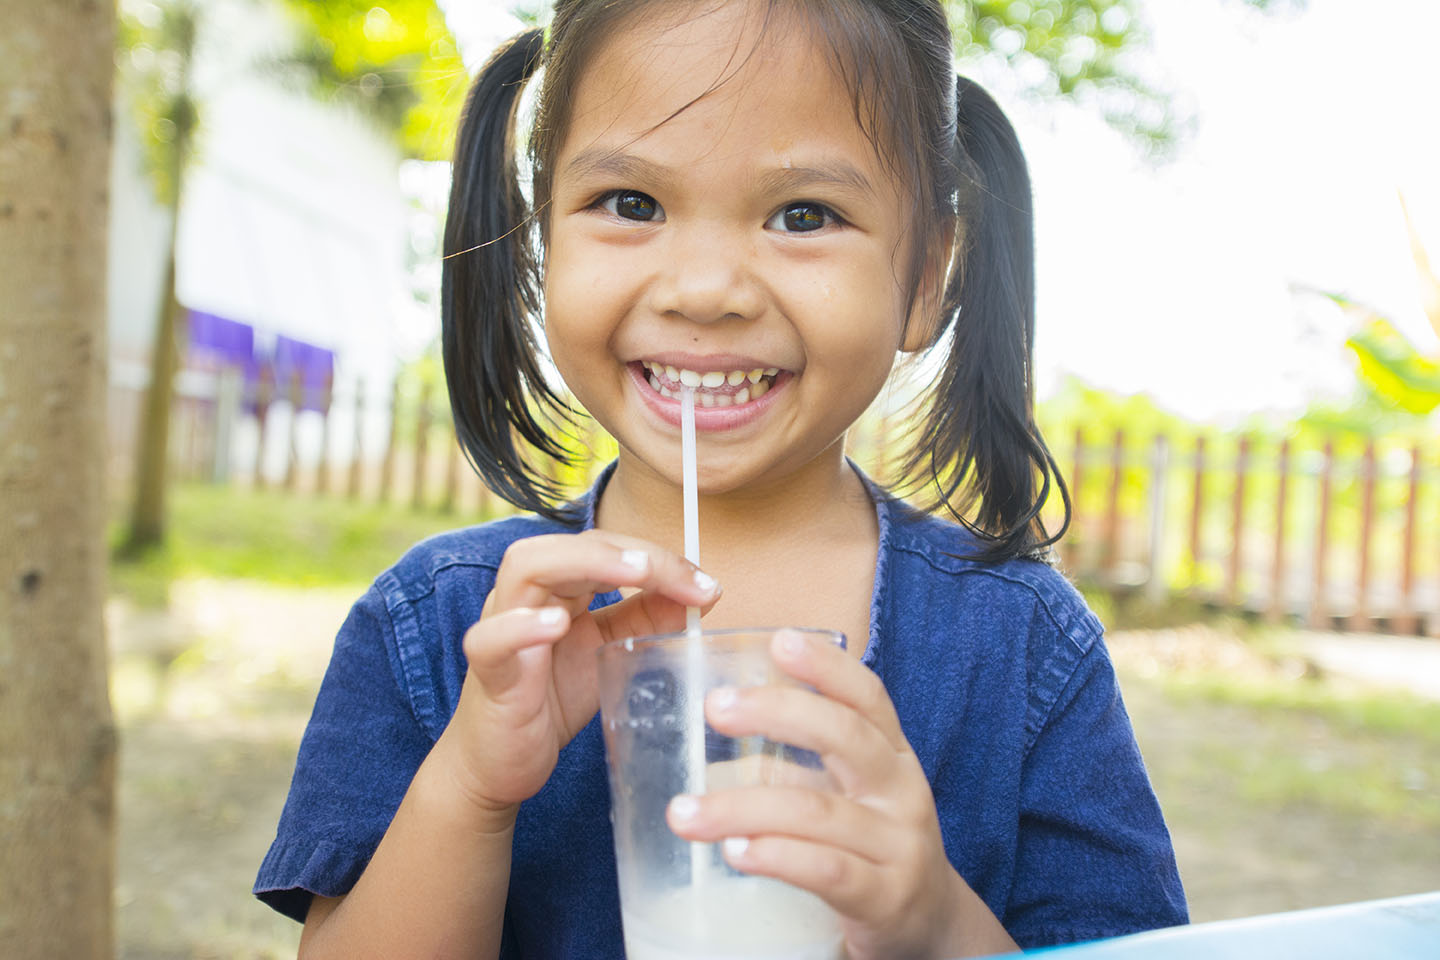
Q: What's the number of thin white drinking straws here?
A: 1